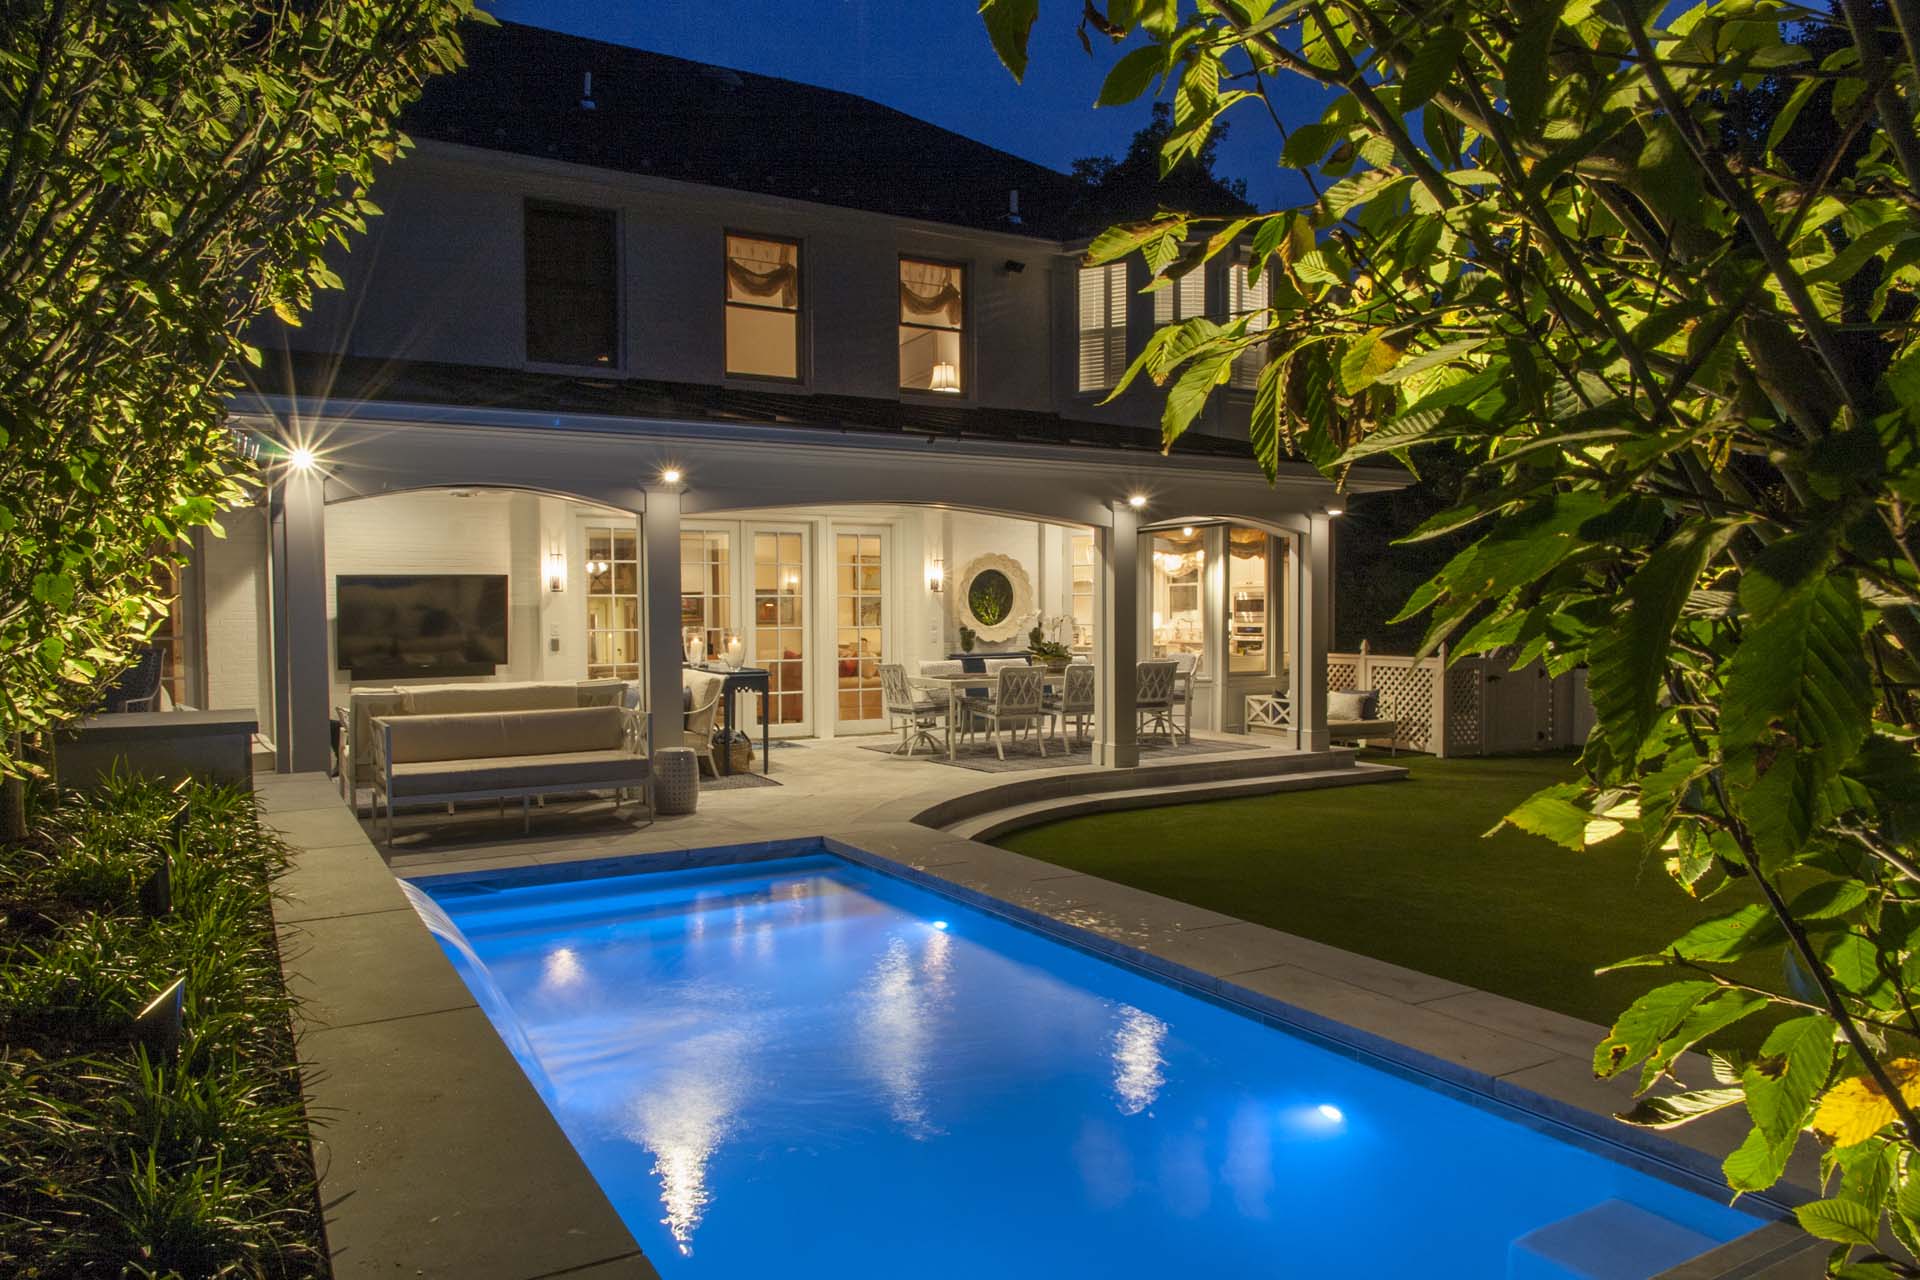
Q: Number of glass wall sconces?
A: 2